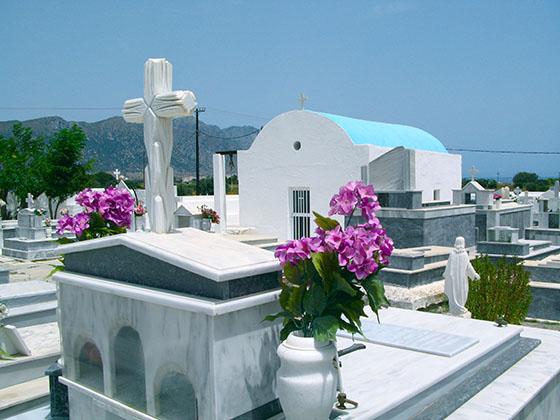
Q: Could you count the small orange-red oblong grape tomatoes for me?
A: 0